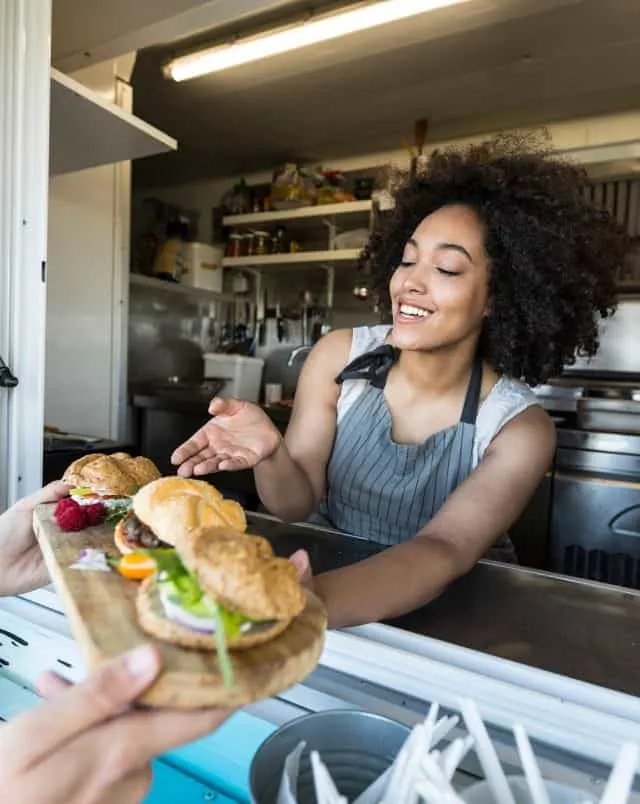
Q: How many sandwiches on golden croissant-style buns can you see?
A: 3